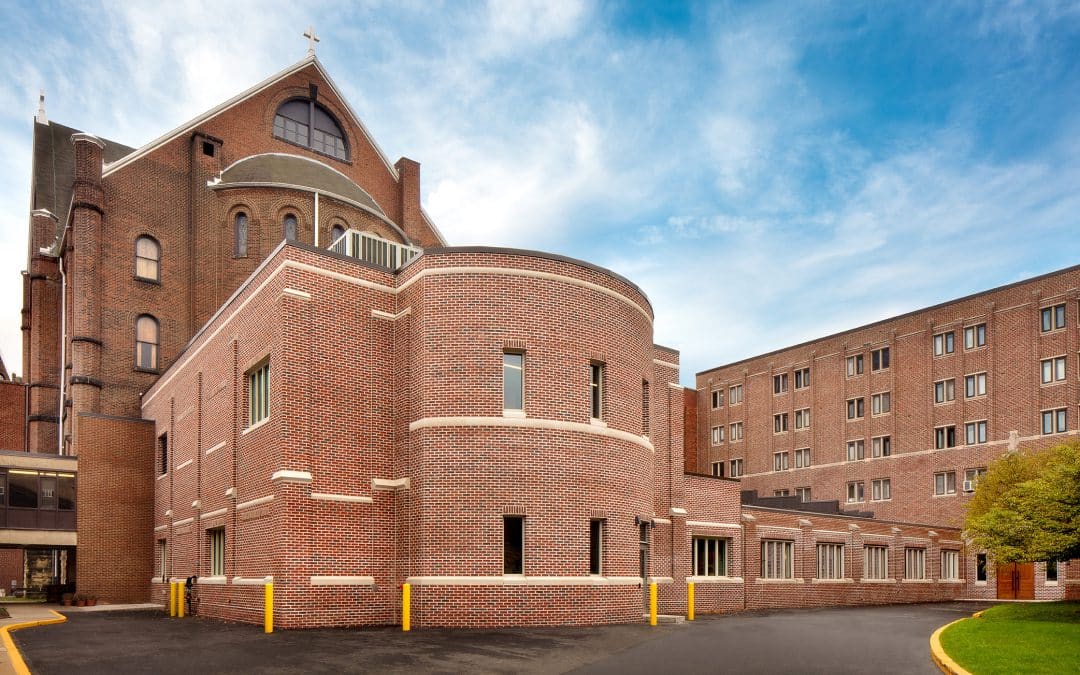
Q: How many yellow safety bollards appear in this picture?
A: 6